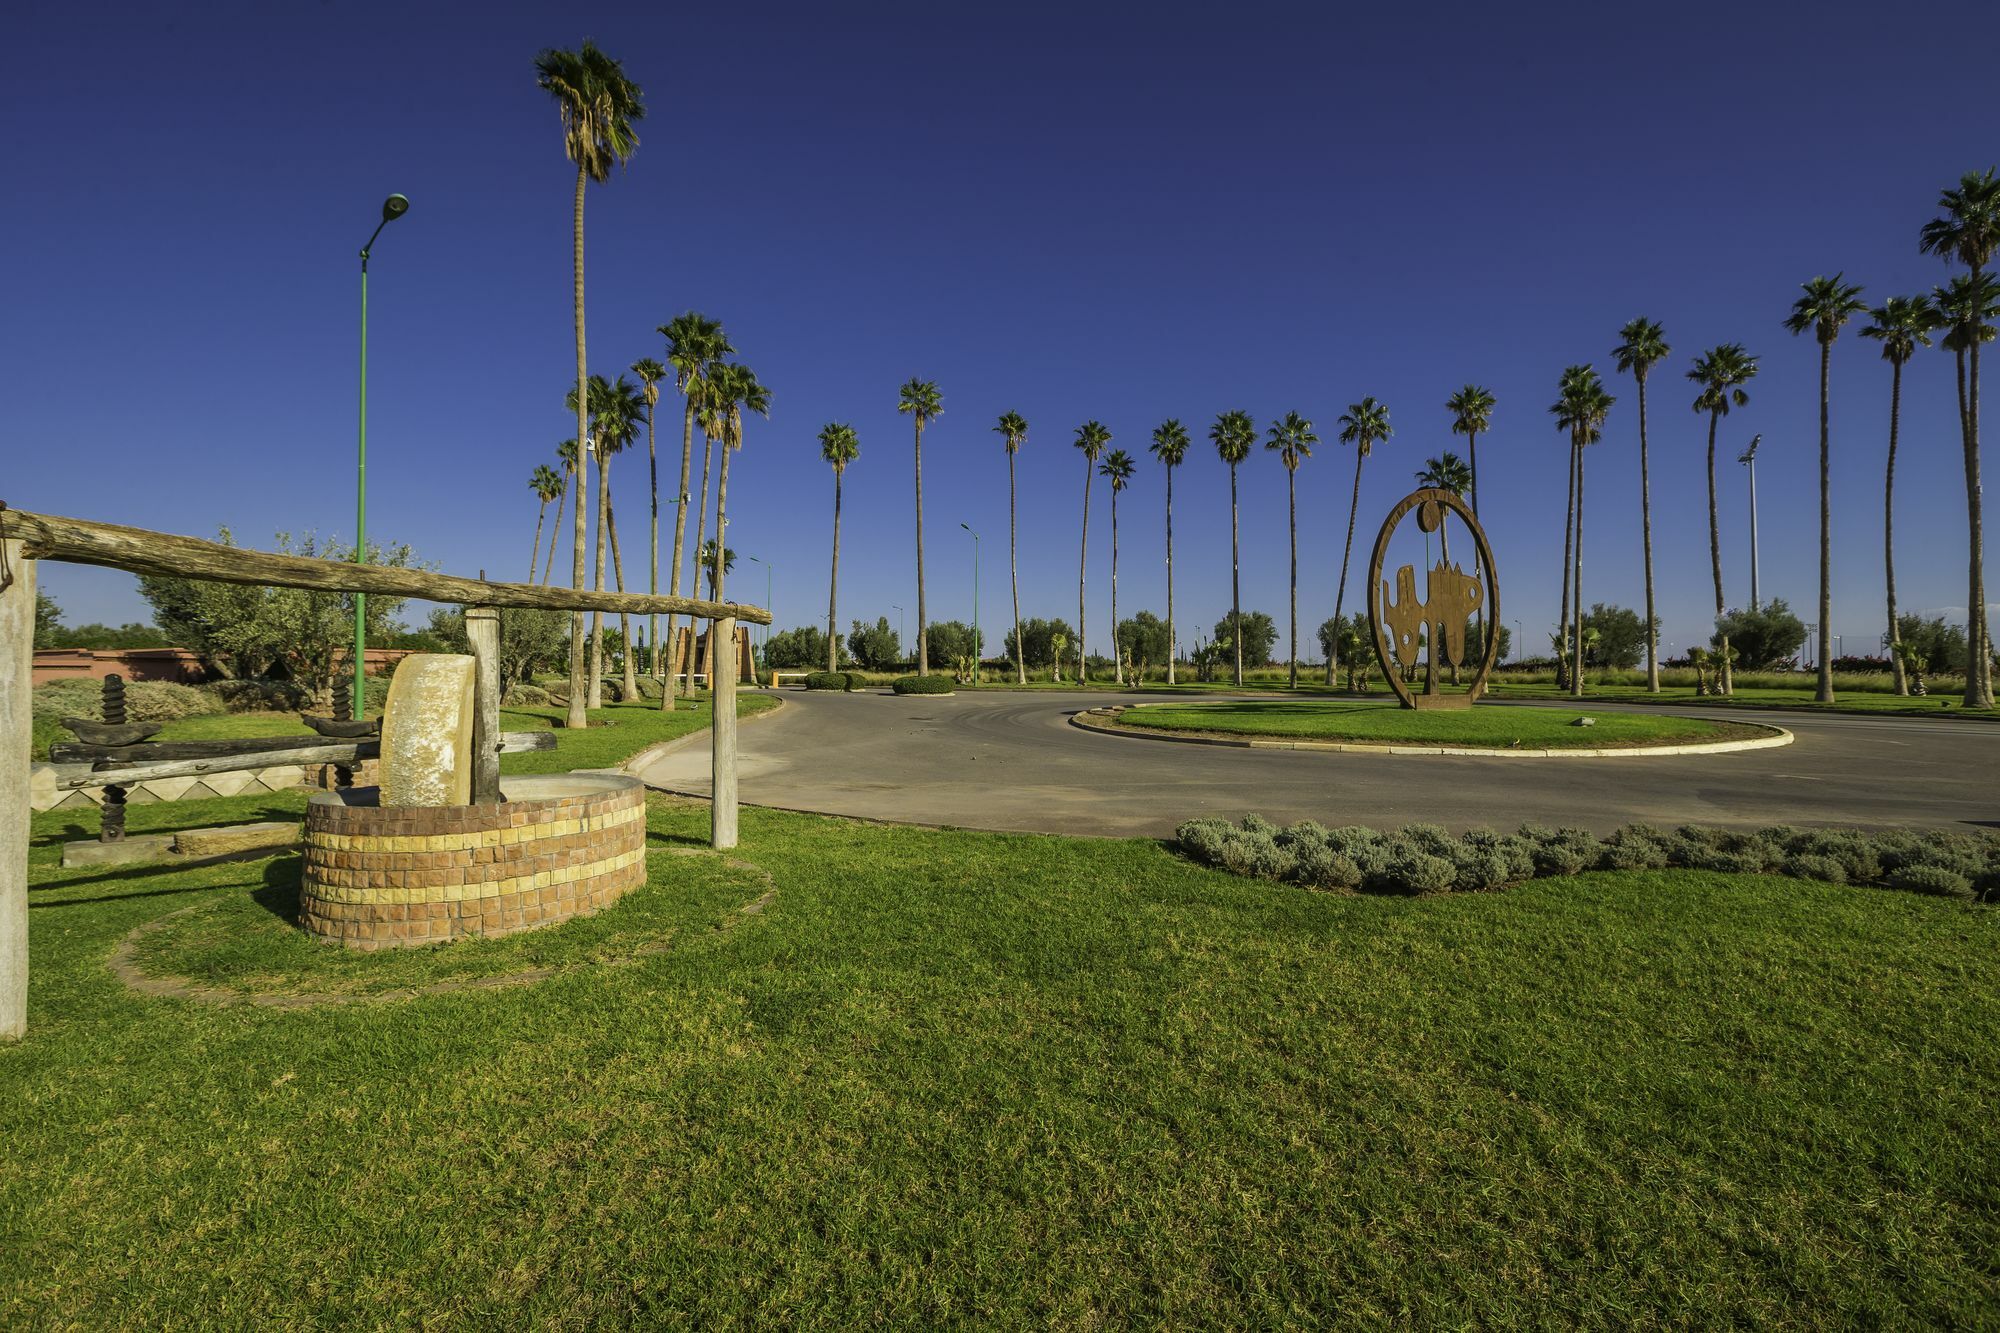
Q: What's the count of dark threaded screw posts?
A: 2